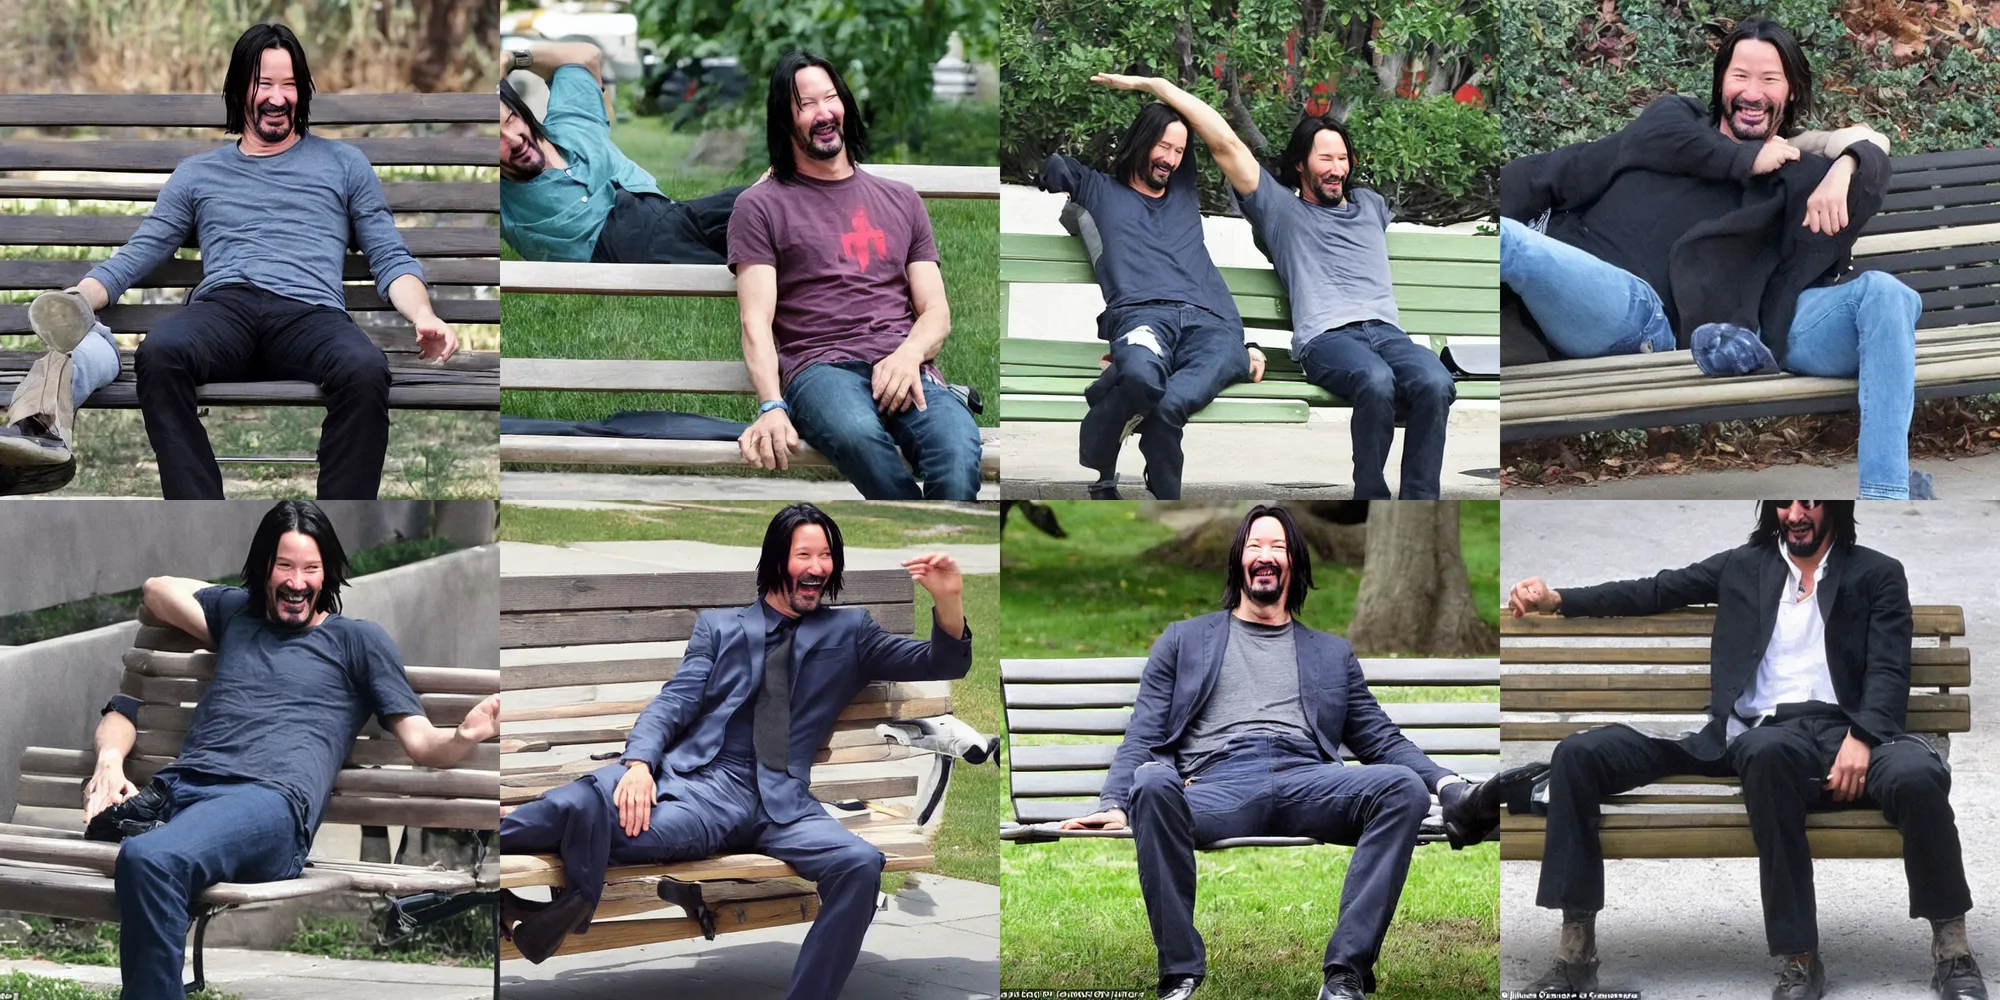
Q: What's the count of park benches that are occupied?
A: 8